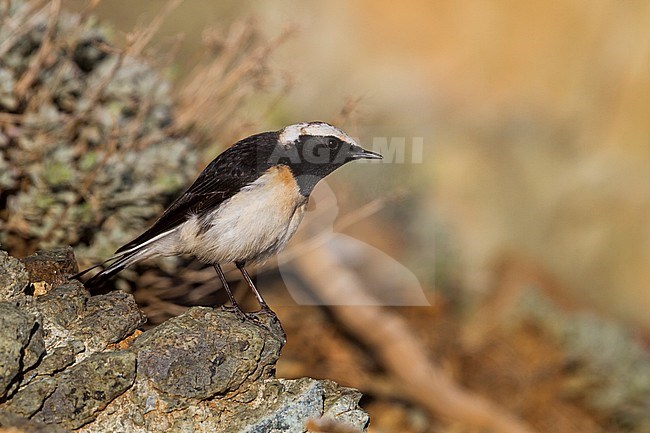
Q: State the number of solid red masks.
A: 0